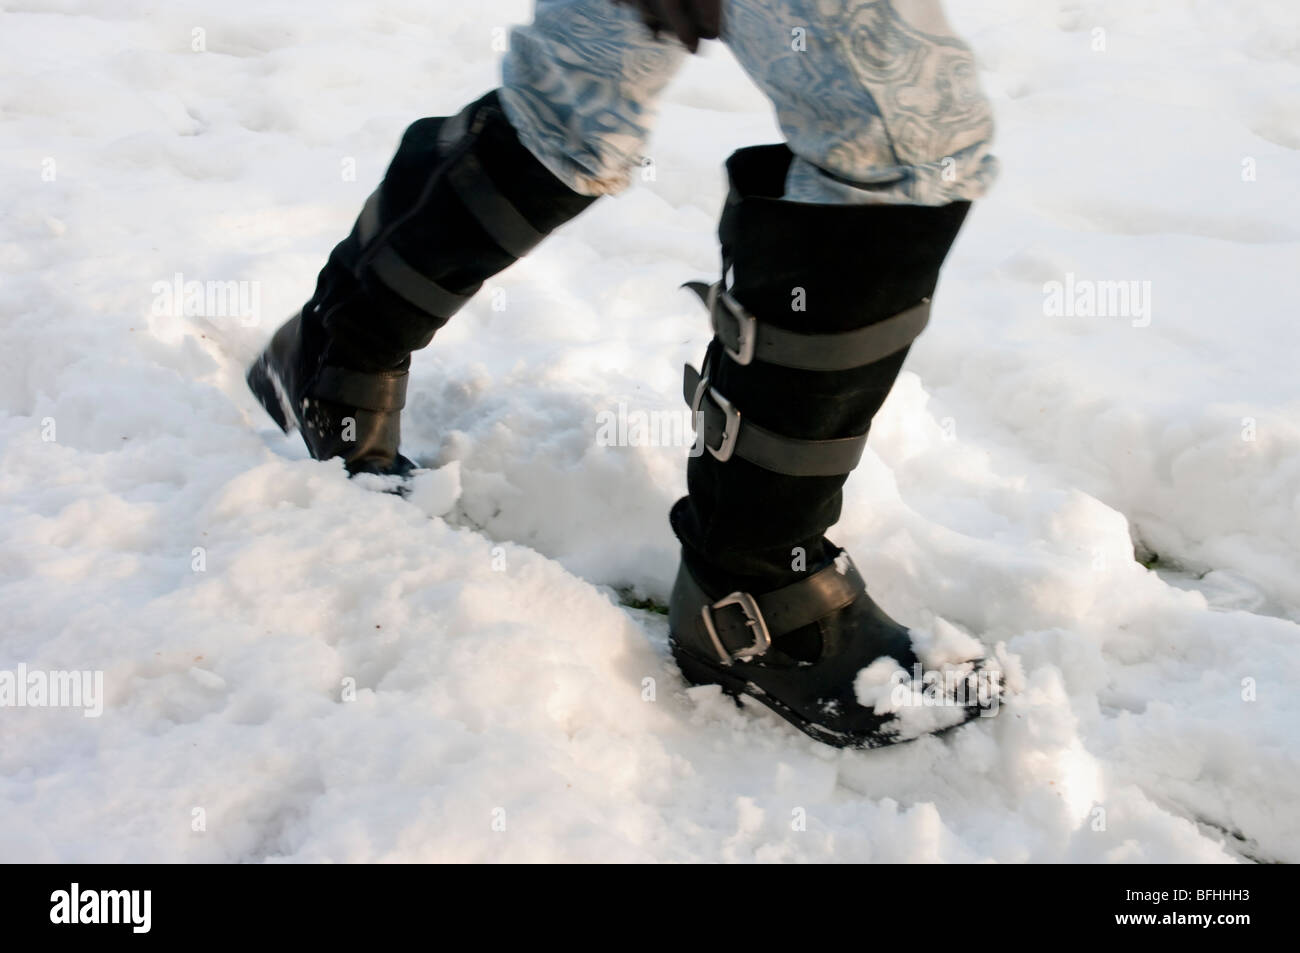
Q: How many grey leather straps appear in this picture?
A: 6